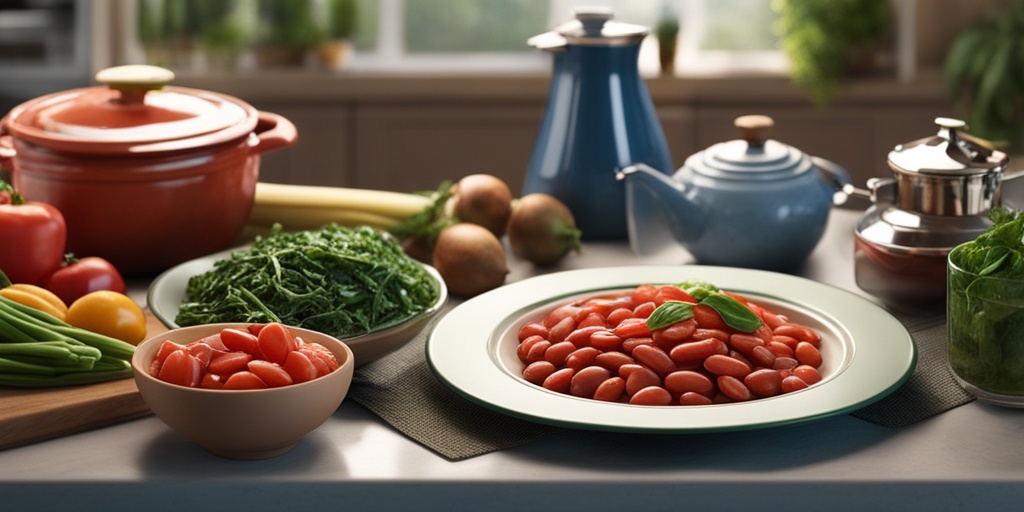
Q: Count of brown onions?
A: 3